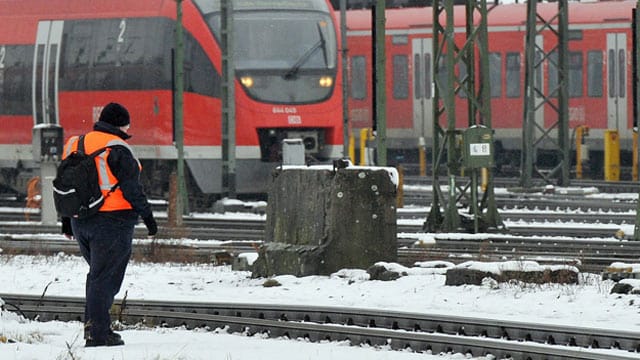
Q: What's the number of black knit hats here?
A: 1